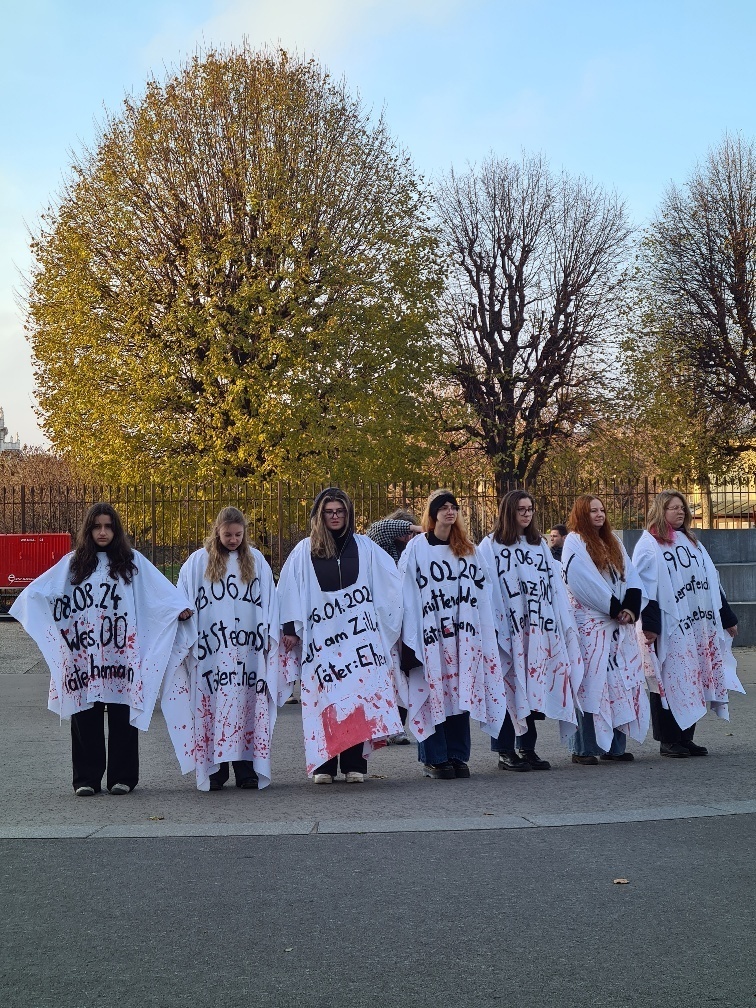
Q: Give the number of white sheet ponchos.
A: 7